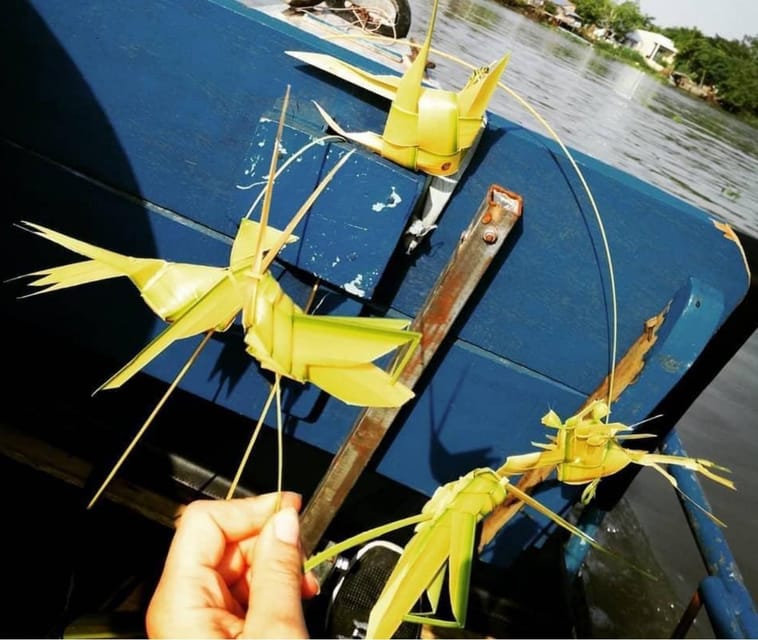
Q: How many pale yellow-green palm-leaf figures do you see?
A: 5